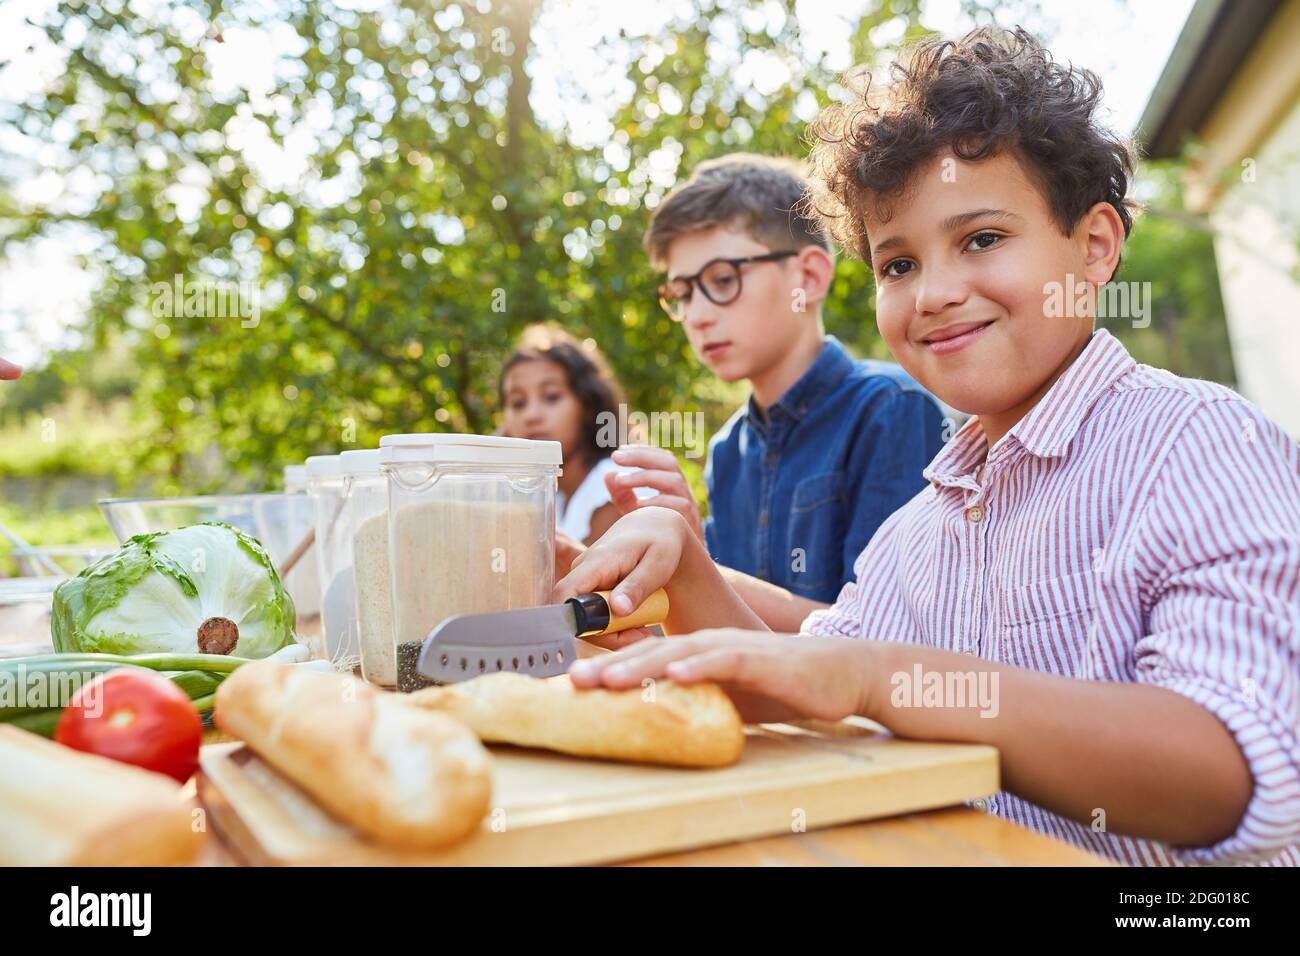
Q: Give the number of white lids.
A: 4